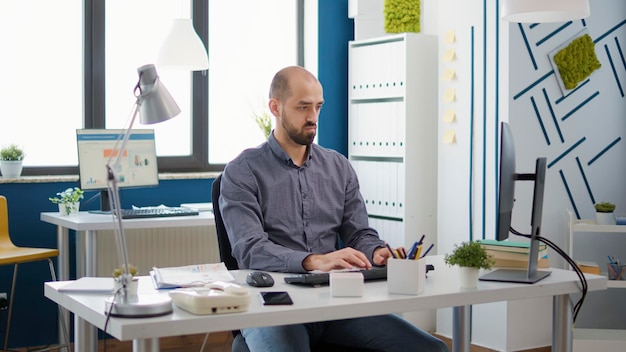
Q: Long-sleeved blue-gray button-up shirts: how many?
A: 1